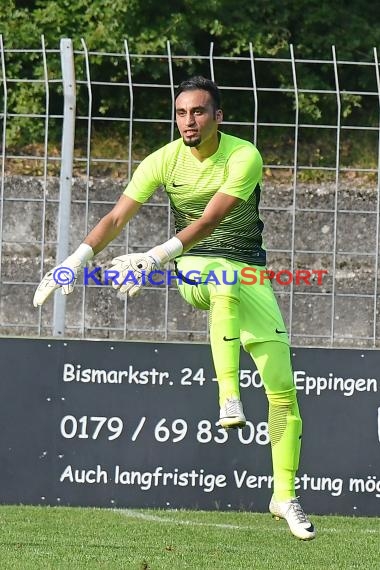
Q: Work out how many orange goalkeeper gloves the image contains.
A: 0